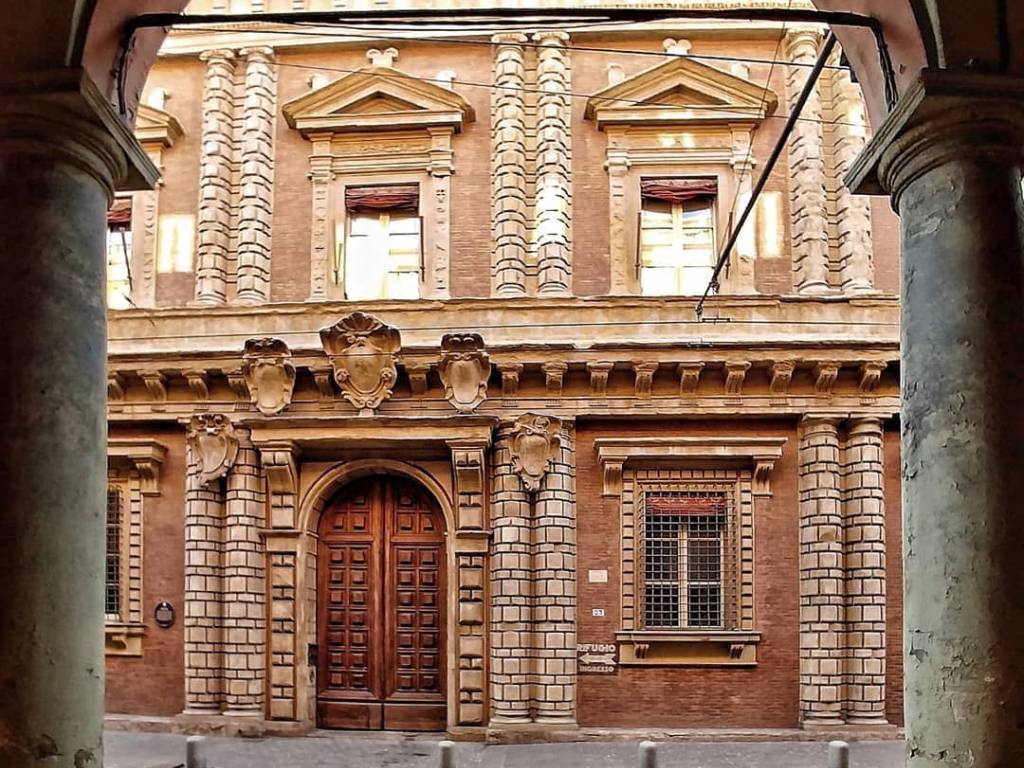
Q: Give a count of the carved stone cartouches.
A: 5